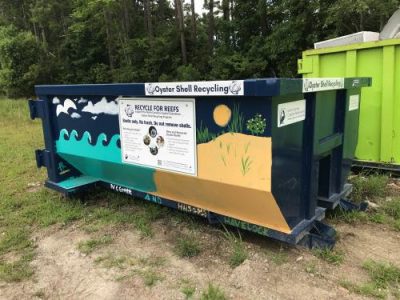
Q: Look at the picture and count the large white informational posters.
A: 1